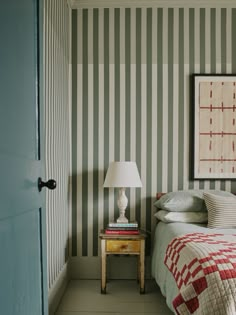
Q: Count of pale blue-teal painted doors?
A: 1